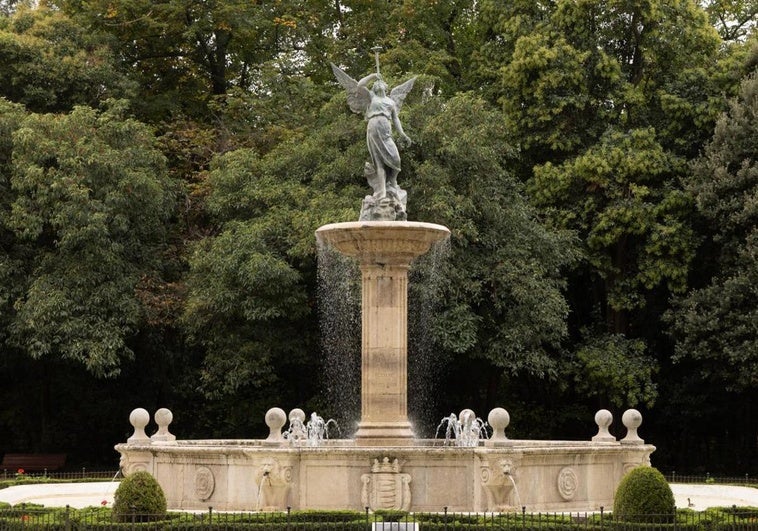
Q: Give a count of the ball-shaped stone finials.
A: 8